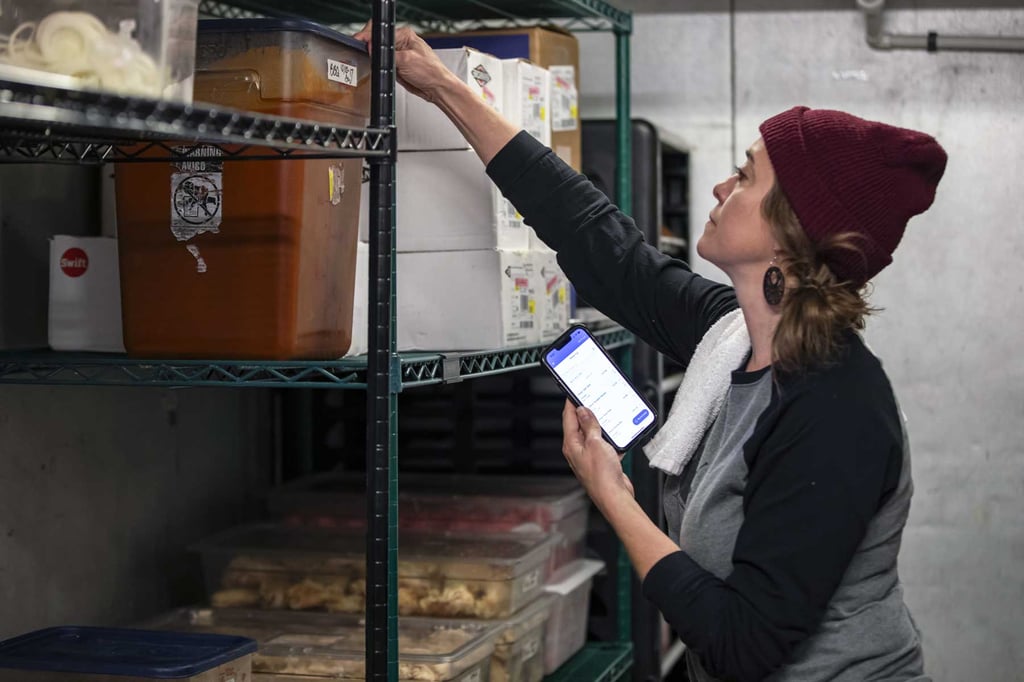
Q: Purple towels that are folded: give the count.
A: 0